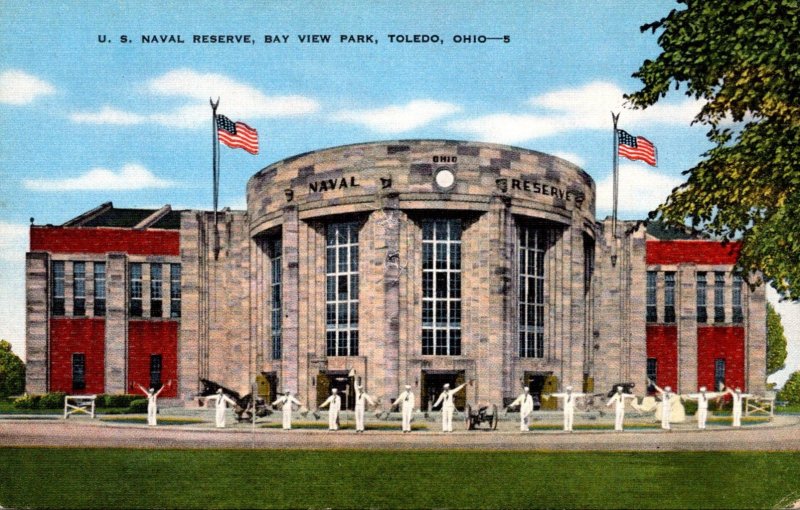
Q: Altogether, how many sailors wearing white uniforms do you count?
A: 13